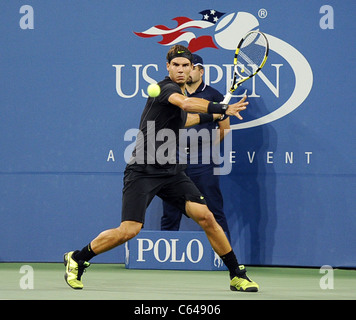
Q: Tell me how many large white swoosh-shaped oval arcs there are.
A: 1